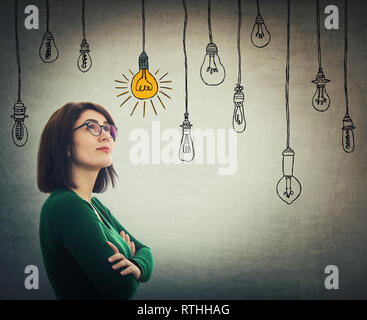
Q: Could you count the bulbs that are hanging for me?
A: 11